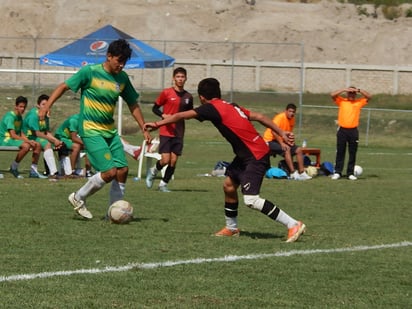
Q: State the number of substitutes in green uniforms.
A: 3